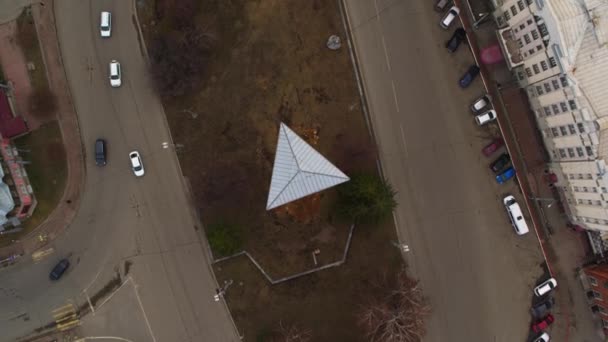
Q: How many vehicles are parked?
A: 14